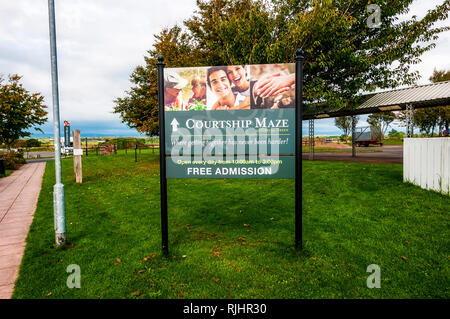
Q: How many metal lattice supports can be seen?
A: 3